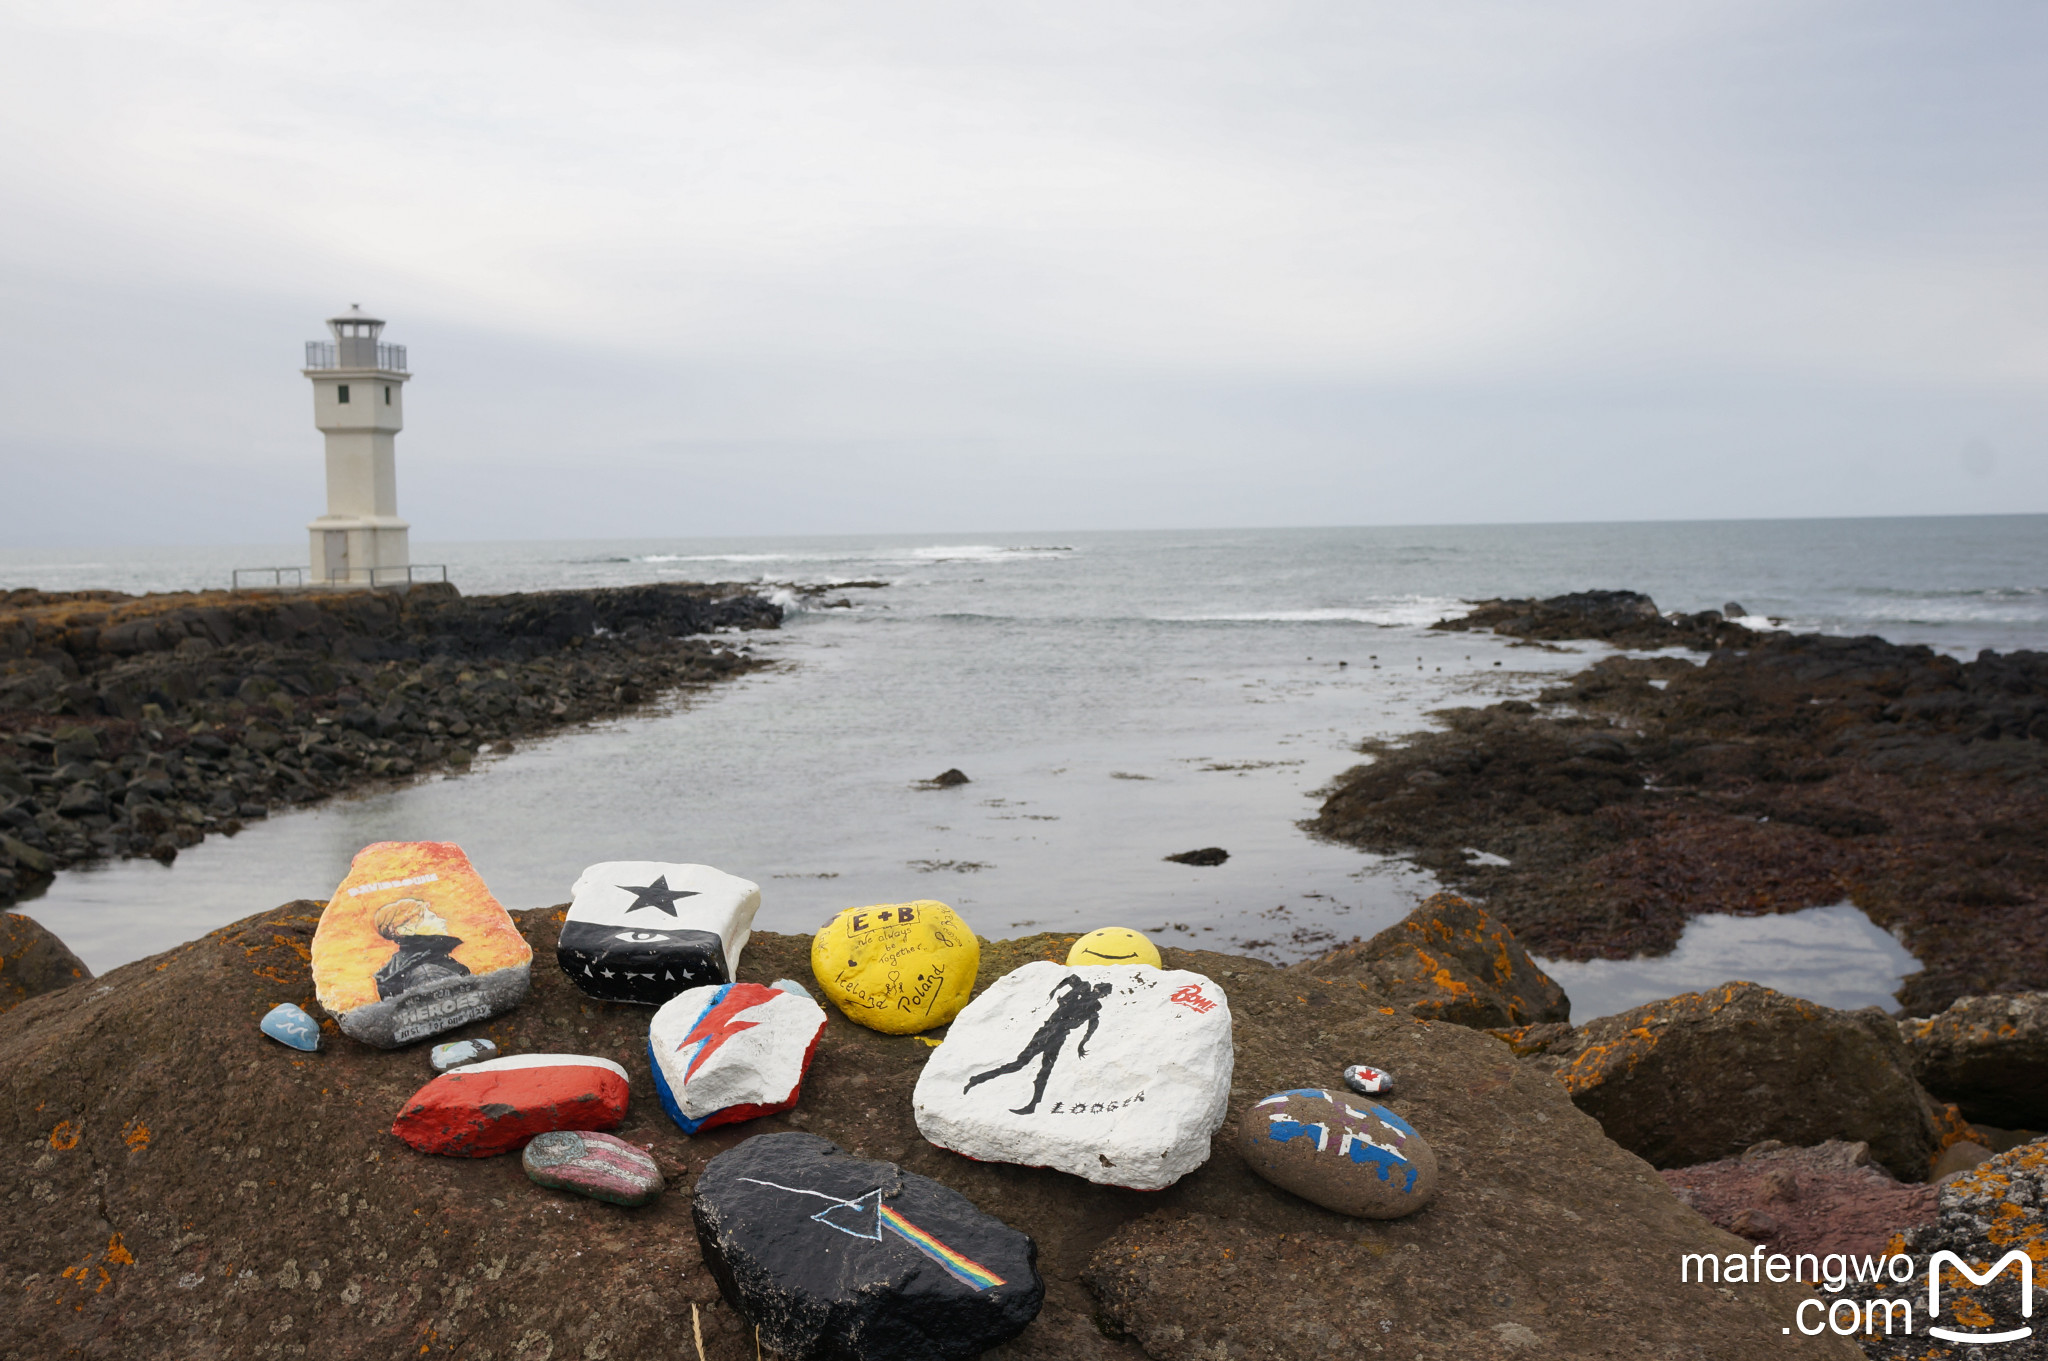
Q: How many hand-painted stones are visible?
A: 14